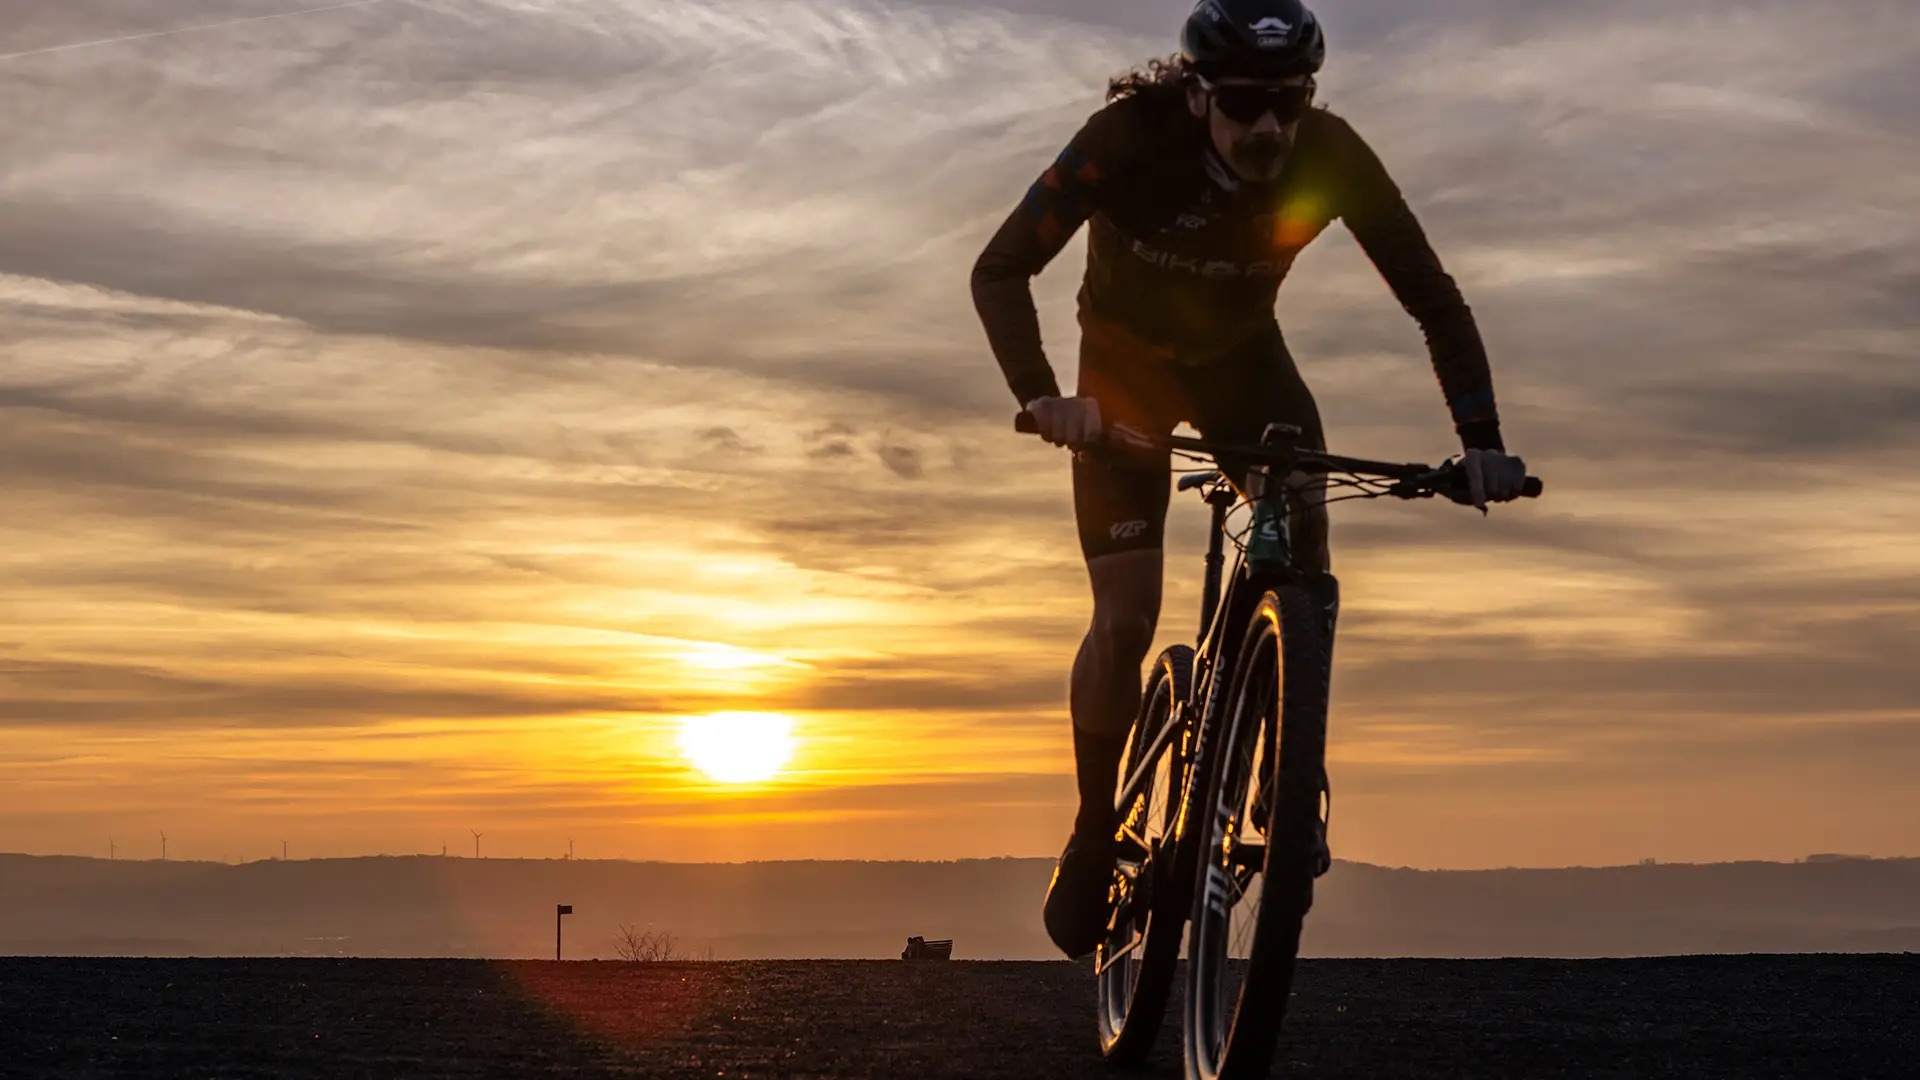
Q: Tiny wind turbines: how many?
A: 5